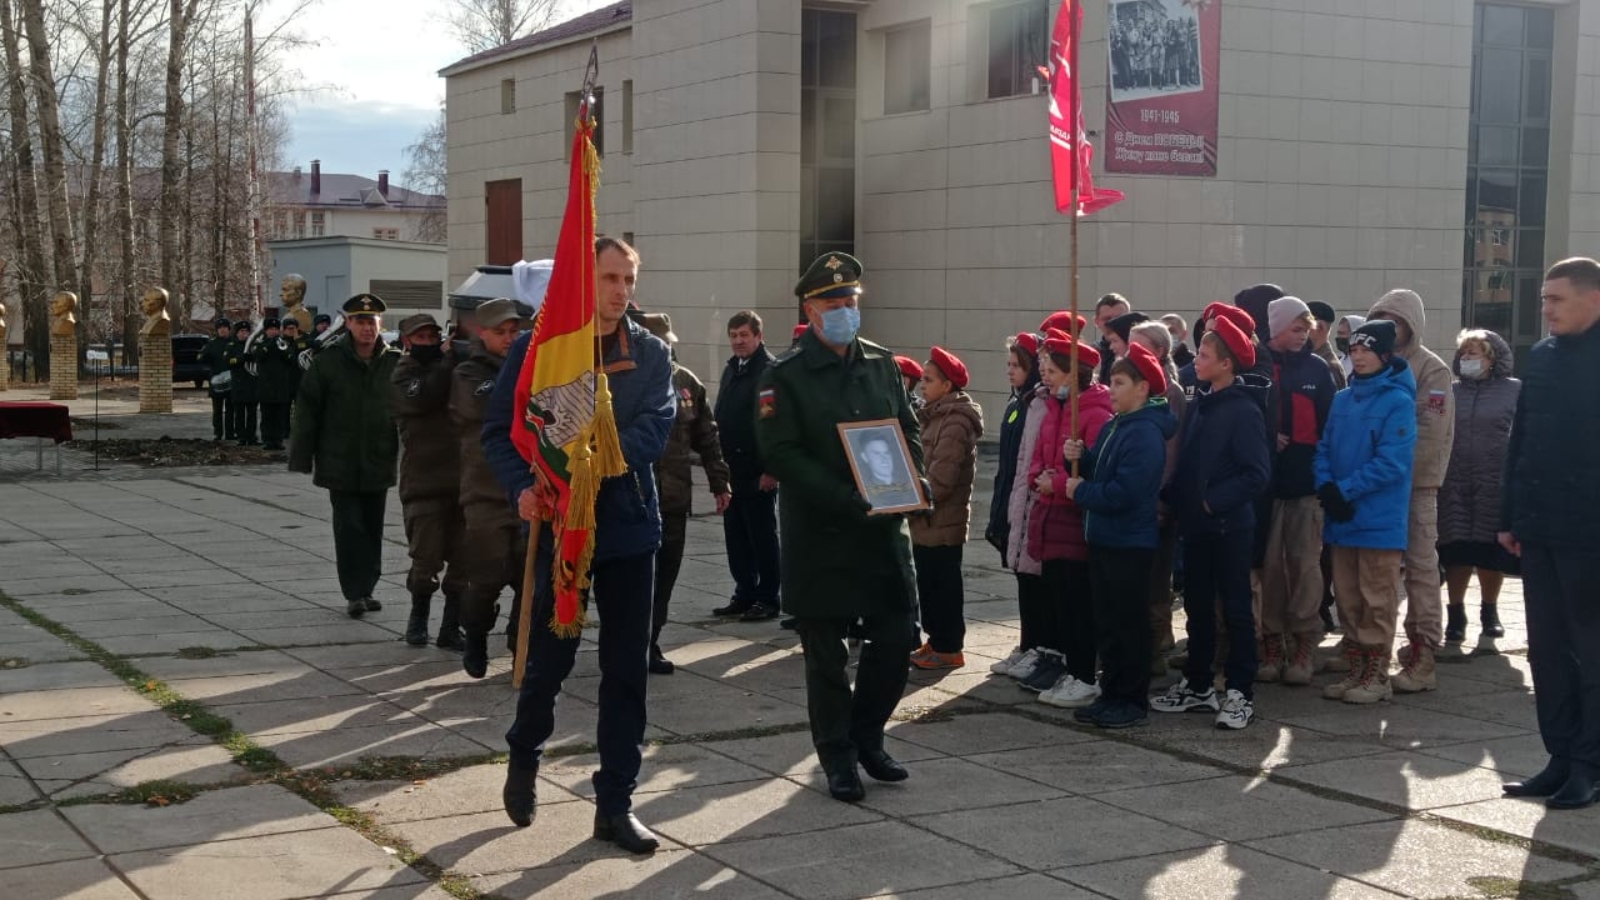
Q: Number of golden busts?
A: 4